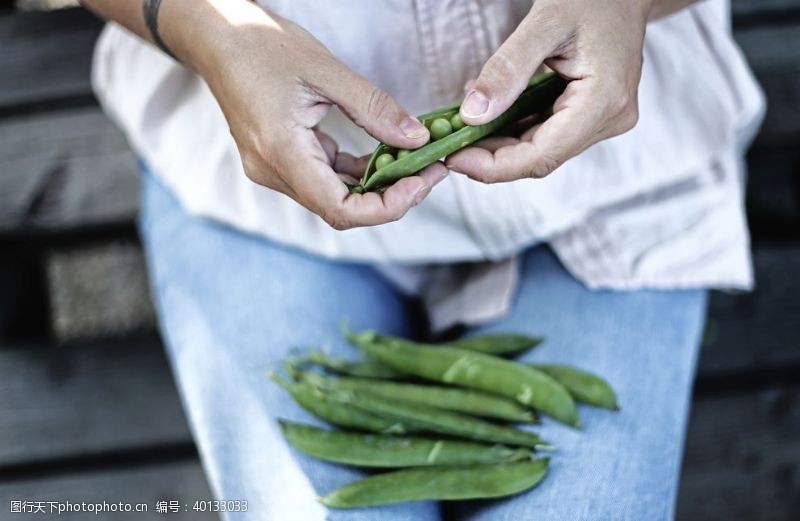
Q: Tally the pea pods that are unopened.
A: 8